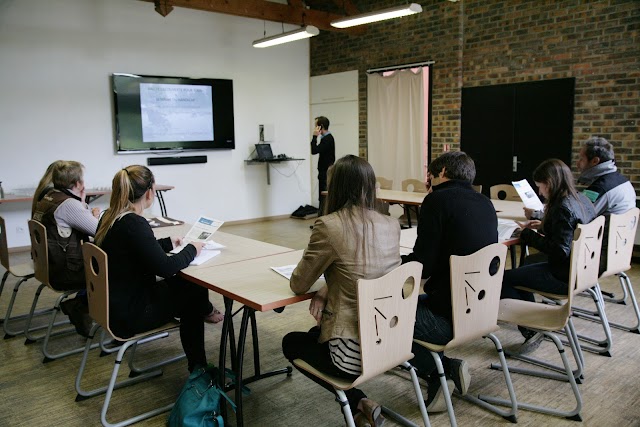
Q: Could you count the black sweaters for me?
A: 3